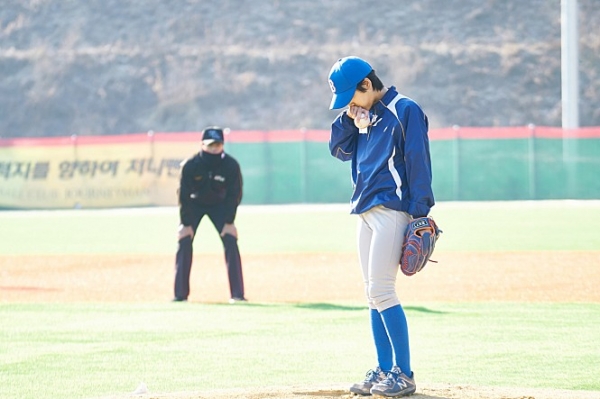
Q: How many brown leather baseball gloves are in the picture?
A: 0